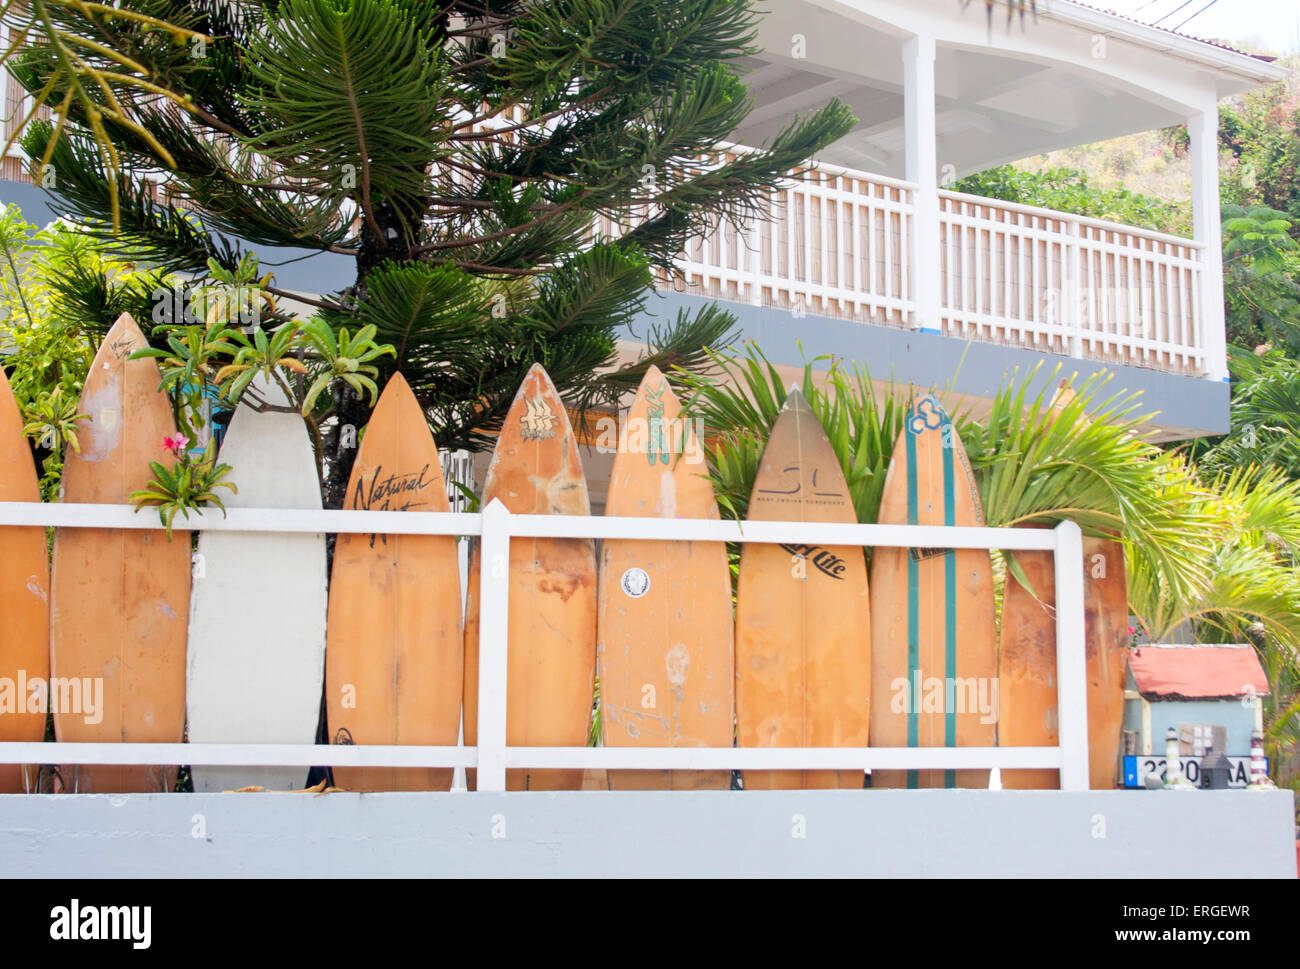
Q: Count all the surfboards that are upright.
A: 9